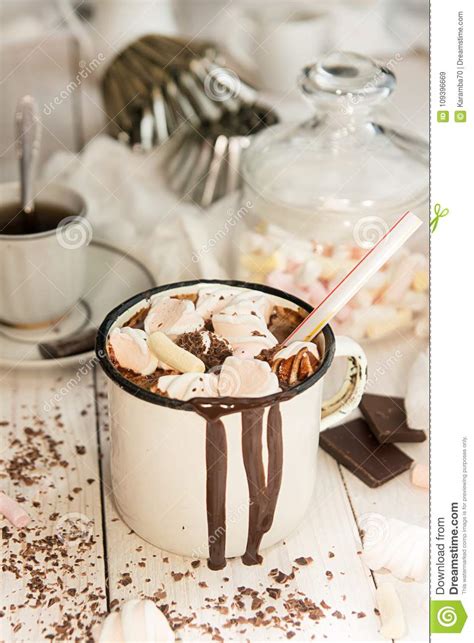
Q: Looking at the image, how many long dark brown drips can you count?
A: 3